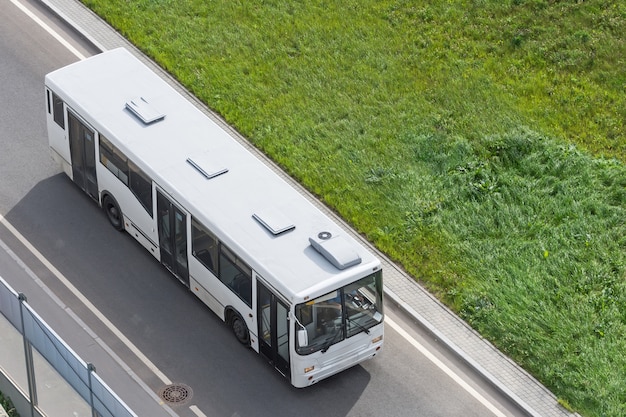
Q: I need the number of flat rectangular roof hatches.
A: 3